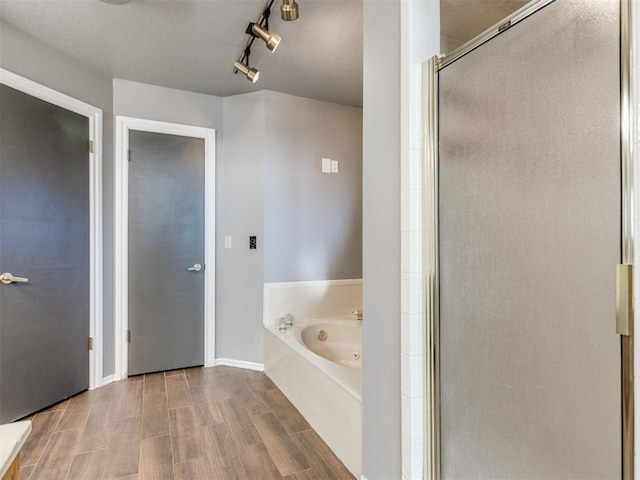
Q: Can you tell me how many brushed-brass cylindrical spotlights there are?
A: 3